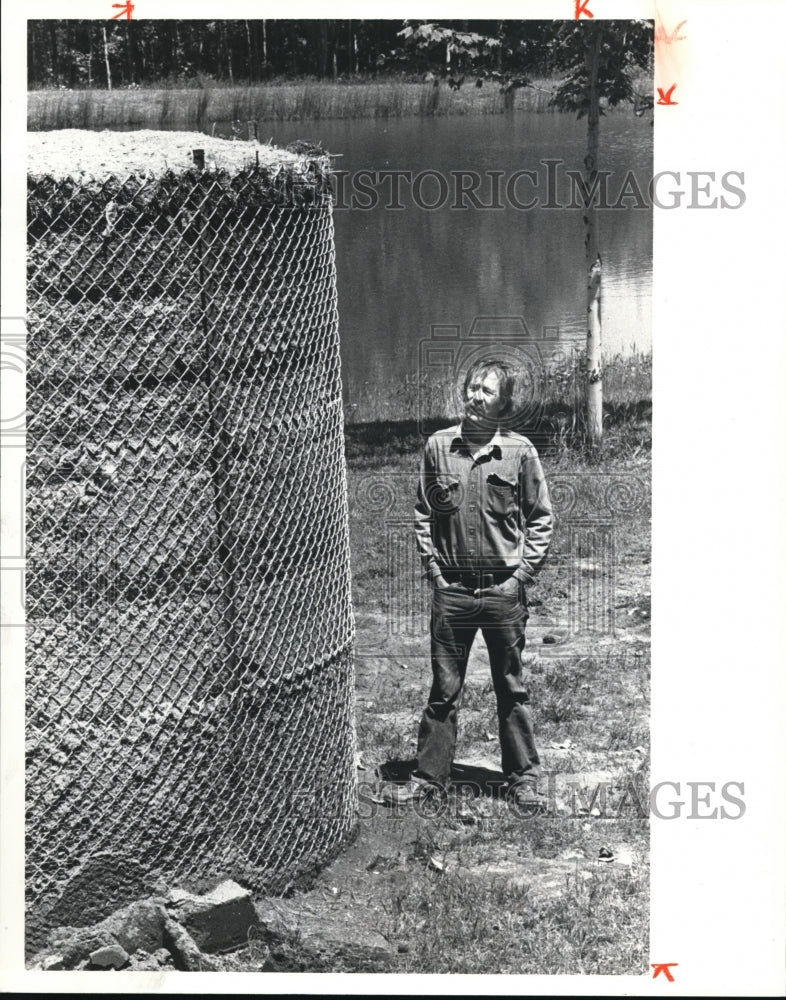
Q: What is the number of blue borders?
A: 0